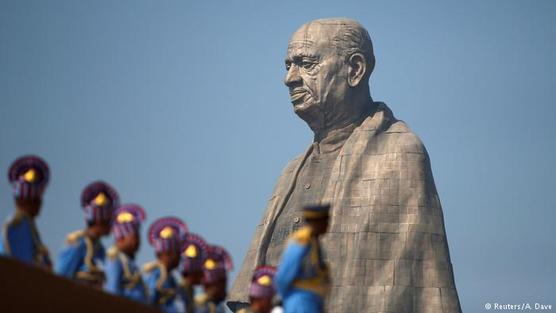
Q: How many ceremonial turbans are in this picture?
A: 7